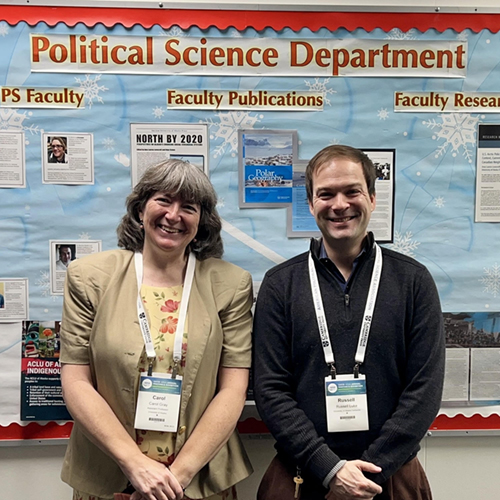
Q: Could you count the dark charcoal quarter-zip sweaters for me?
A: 1